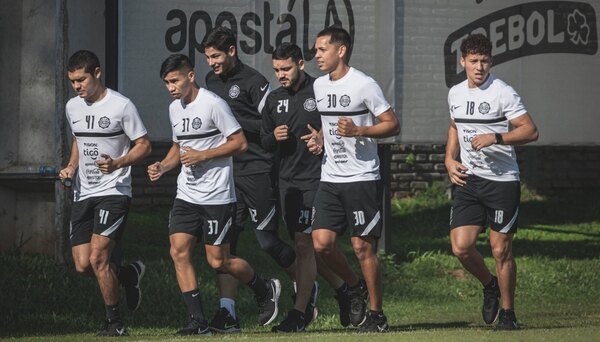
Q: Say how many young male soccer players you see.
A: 6